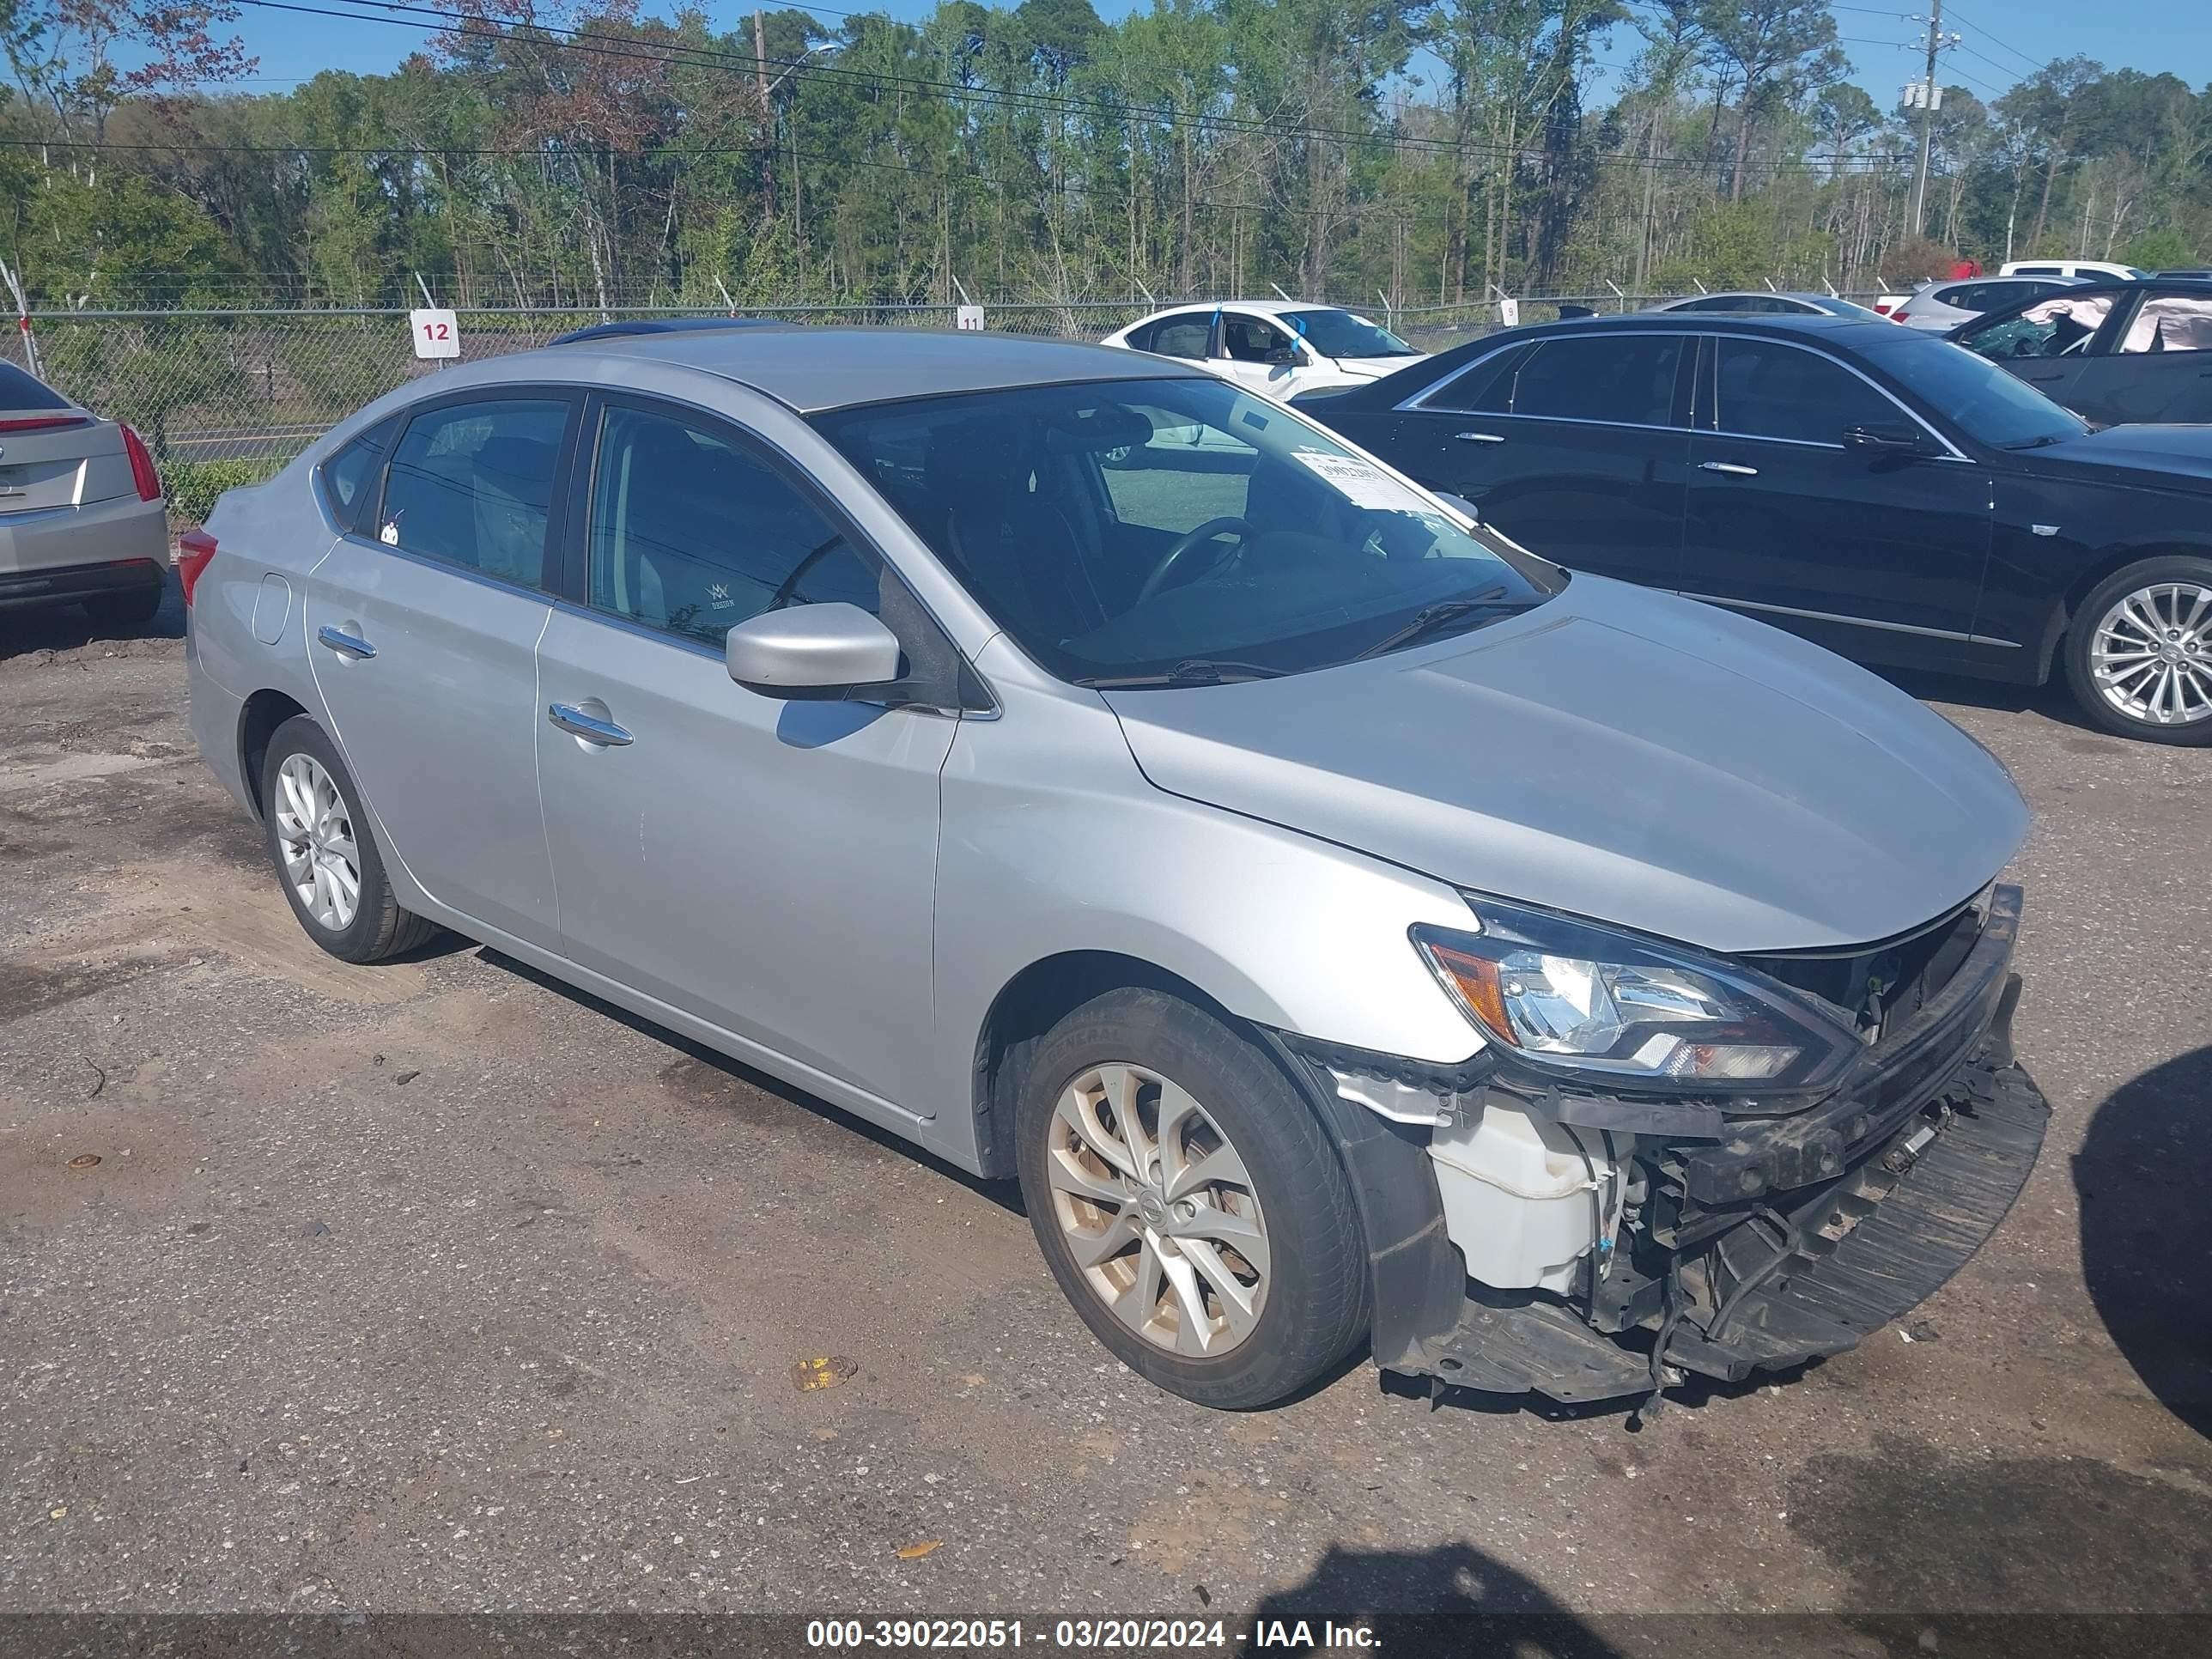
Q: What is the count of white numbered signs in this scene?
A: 3